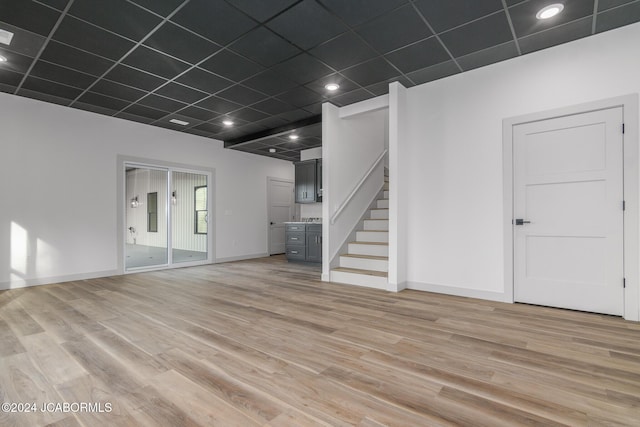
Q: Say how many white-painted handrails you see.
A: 1